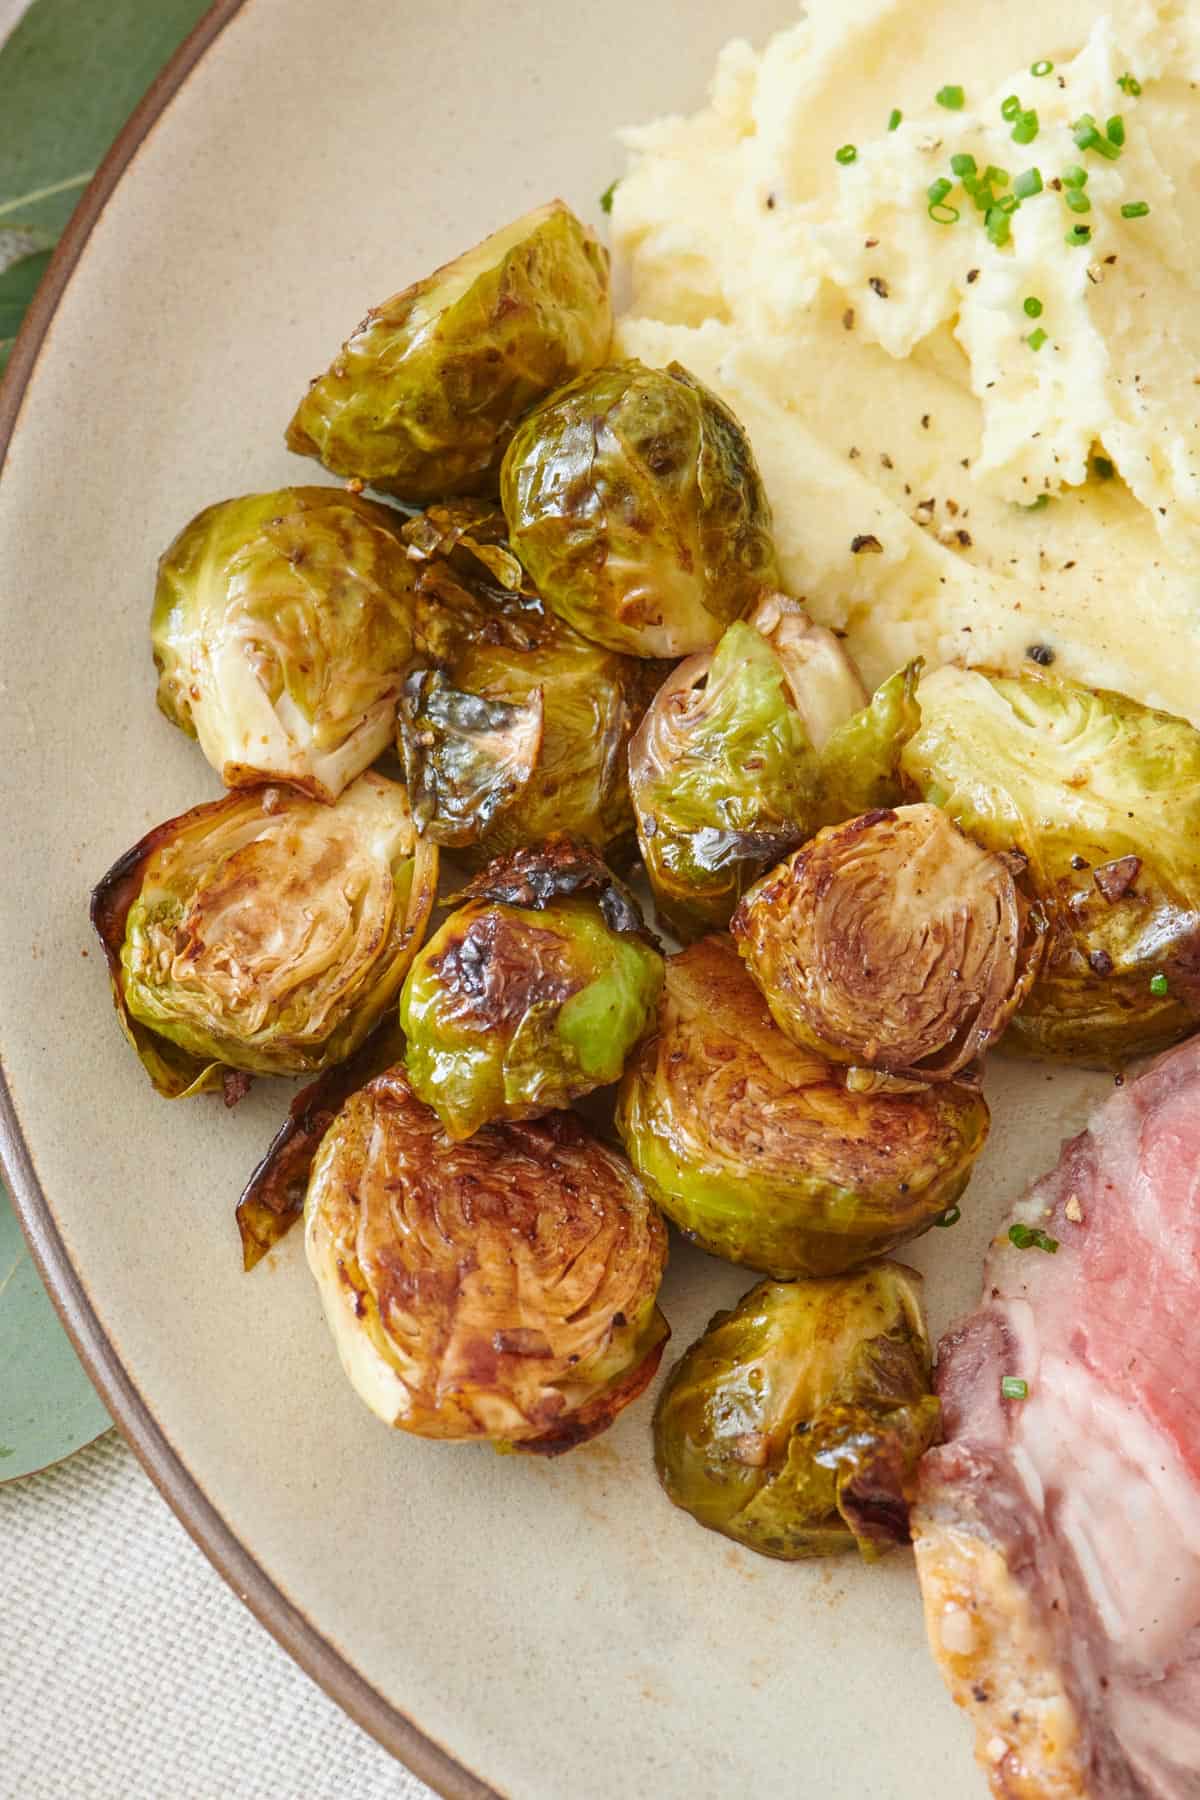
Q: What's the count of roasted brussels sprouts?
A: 12